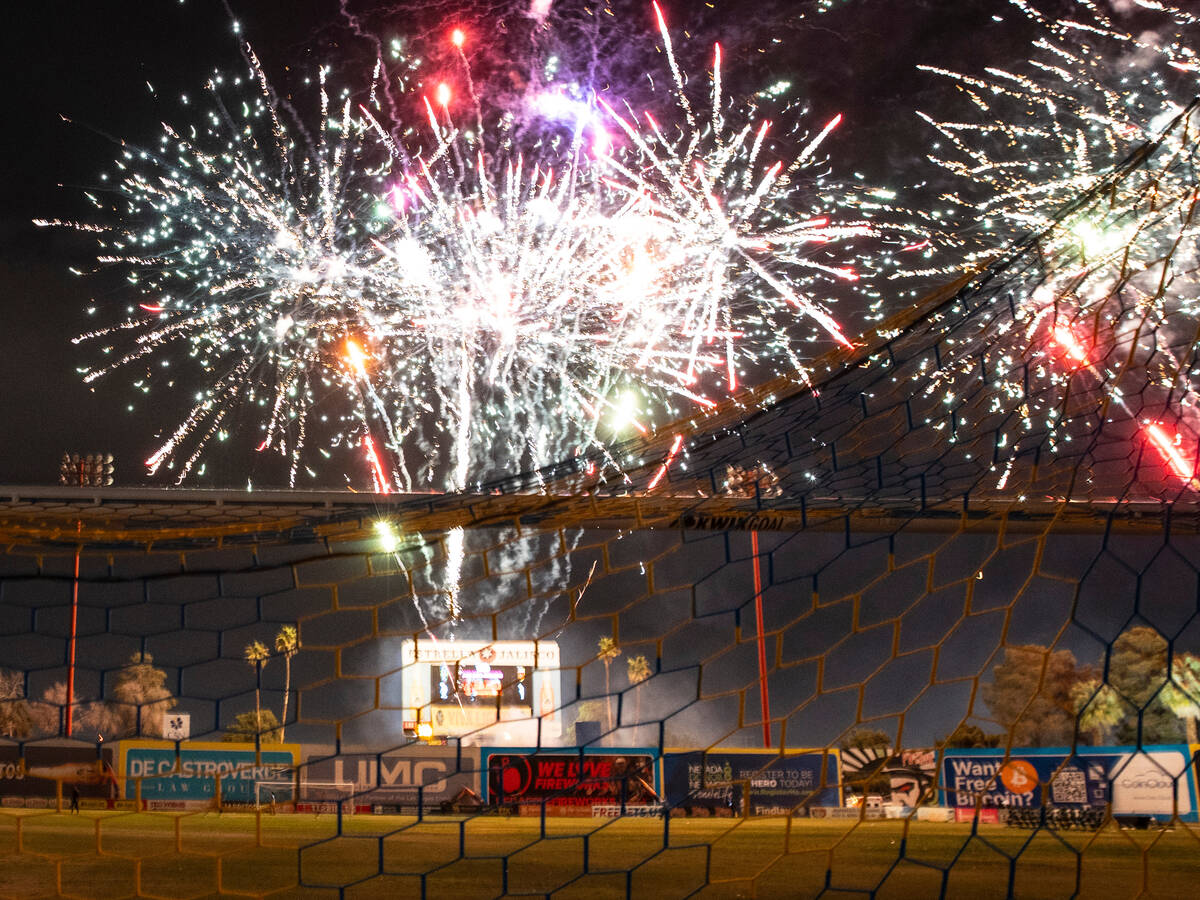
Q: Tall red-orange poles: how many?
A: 2